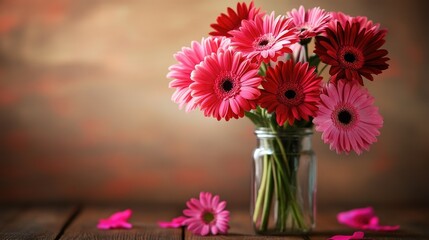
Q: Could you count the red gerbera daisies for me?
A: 3